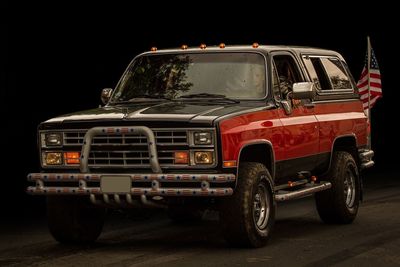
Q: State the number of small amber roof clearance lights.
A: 5